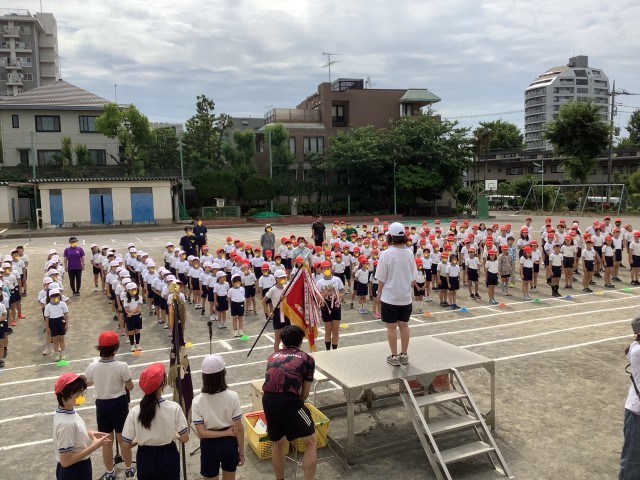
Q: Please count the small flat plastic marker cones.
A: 12